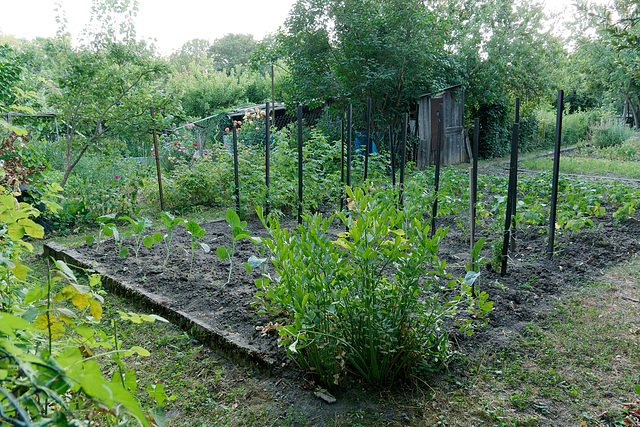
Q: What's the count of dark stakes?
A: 13